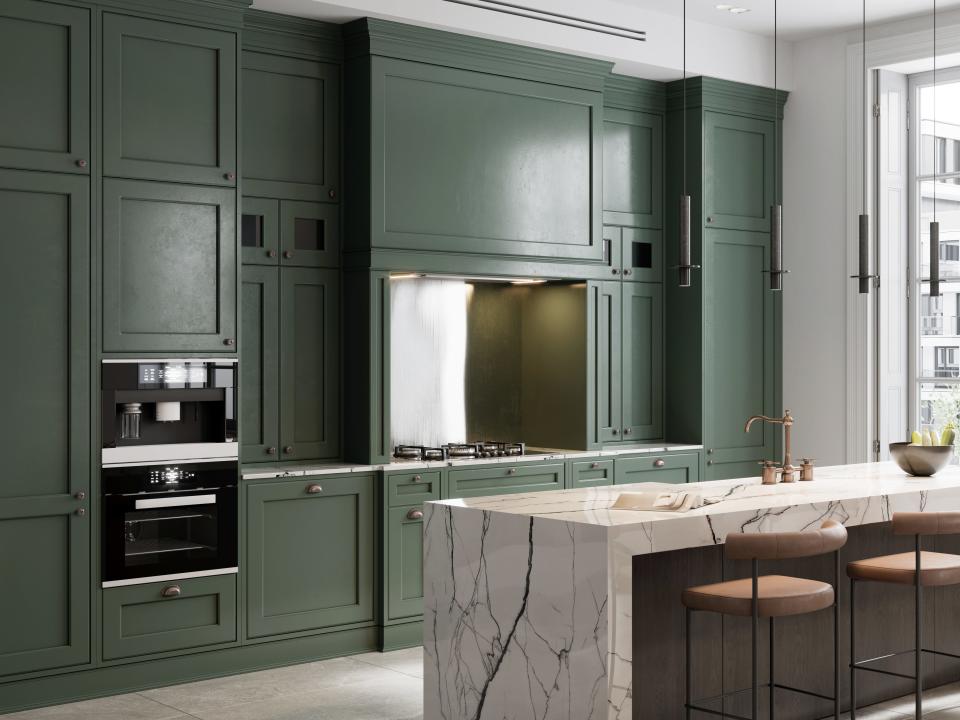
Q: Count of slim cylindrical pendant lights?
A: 4